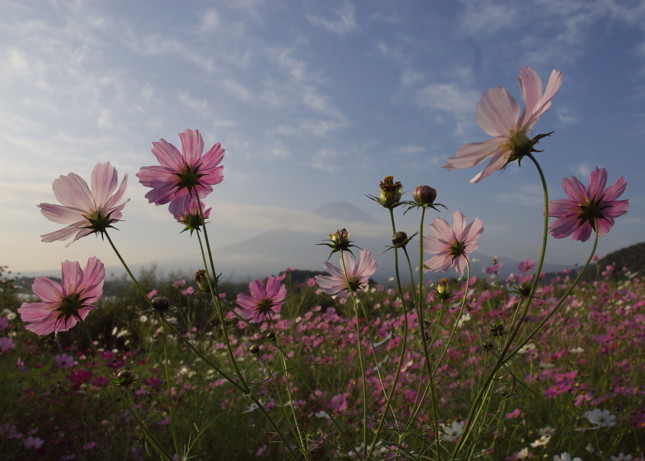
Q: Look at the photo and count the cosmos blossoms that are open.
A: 9